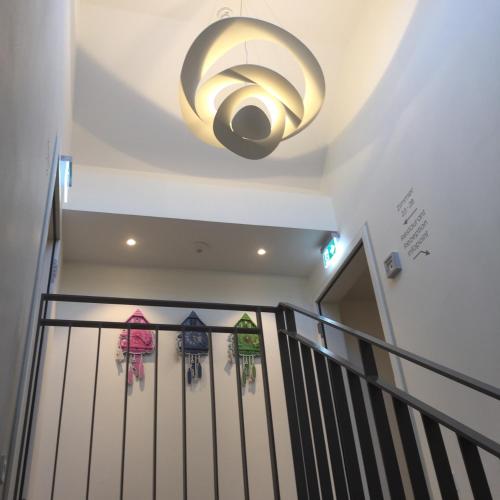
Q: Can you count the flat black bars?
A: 10